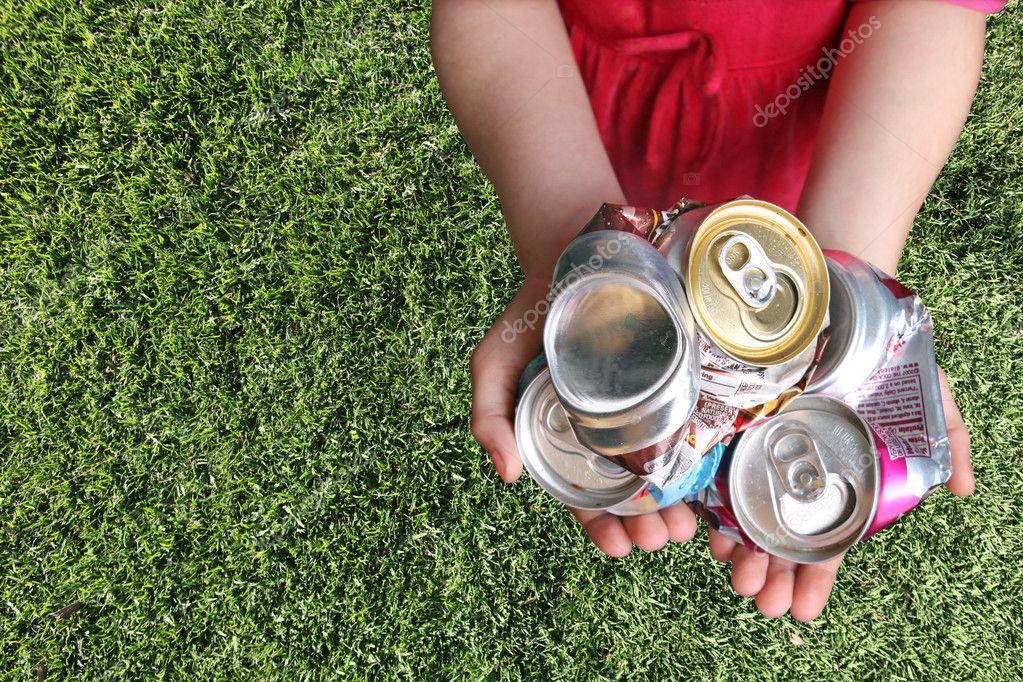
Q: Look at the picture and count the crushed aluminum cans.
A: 5